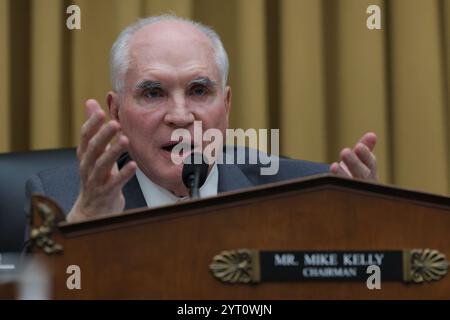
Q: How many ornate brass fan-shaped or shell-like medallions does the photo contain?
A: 2